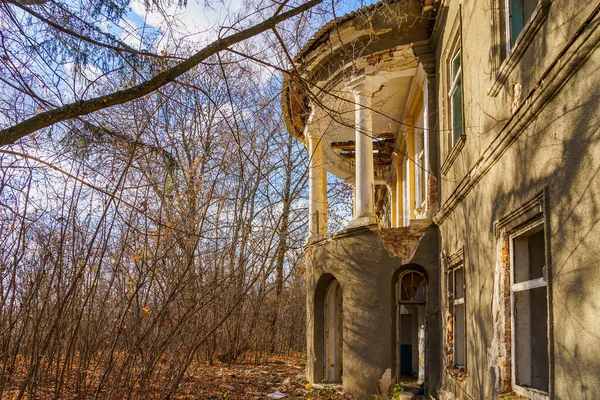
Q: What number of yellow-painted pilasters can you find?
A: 3